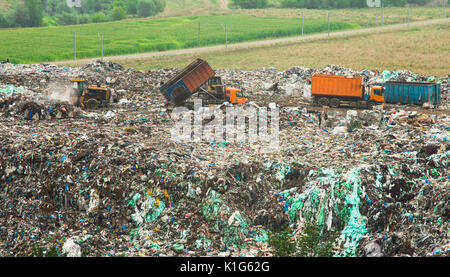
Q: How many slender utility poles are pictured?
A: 9